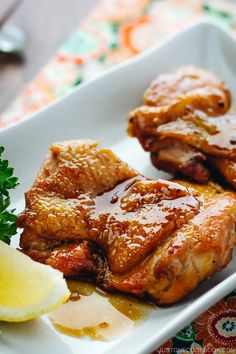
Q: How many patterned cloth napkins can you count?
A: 1